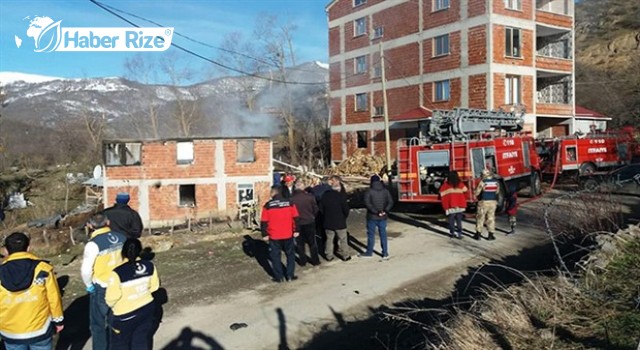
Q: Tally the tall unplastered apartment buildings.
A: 1